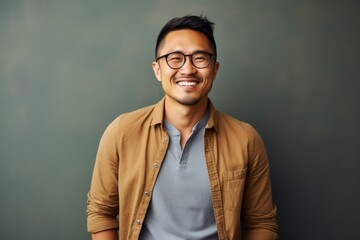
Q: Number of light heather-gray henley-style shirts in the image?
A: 1